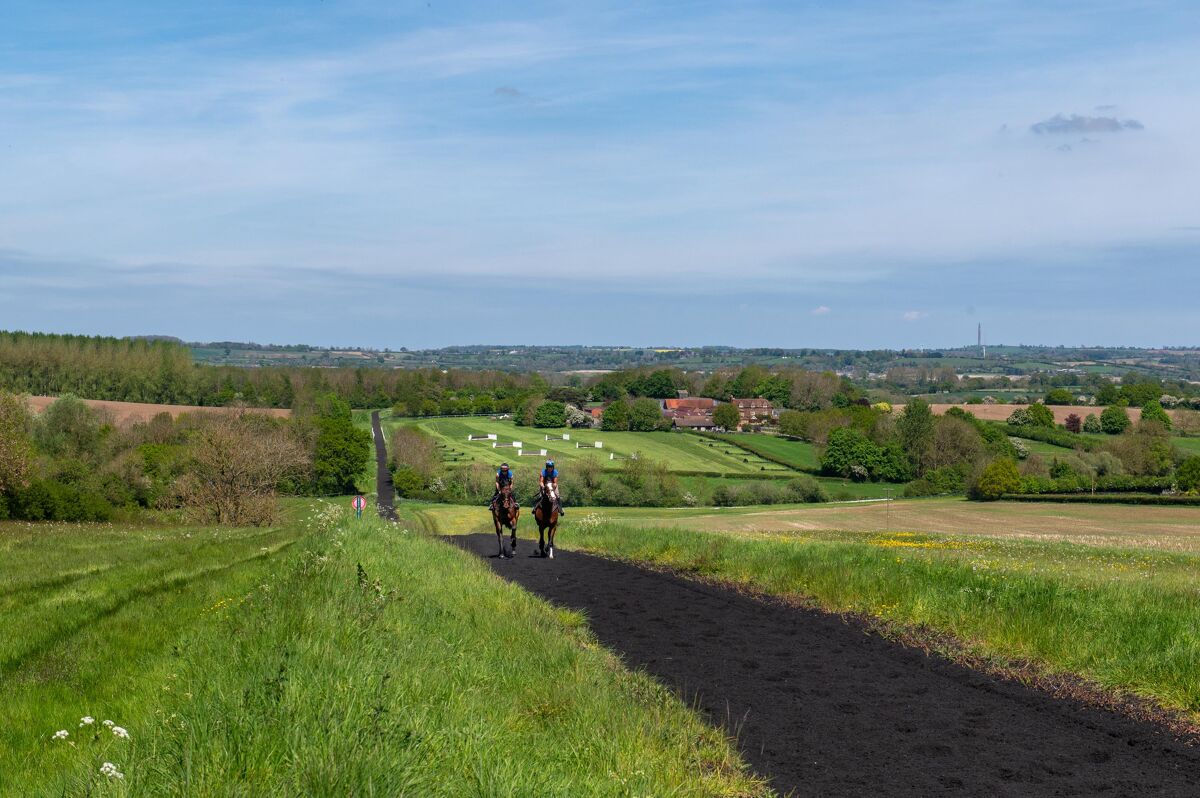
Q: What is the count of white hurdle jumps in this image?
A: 6